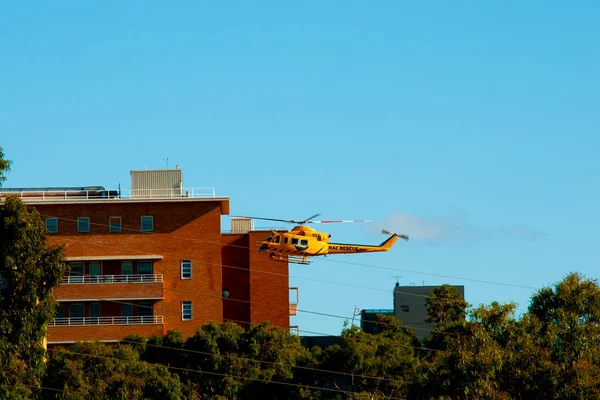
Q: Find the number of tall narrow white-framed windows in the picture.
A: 2